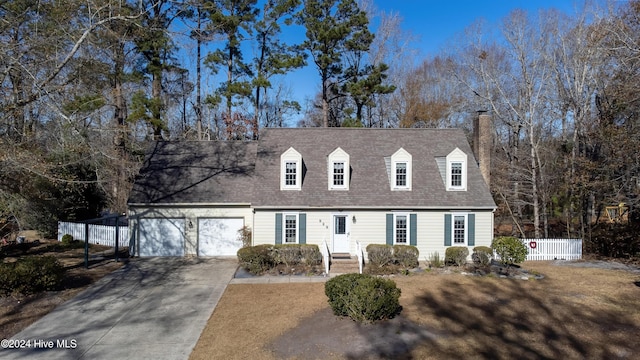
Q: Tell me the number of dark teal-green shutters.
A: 6